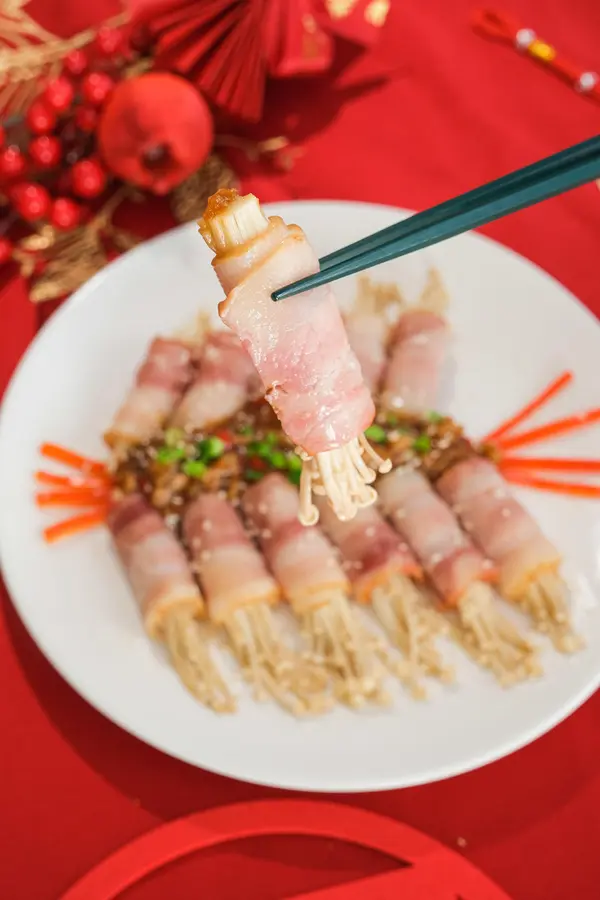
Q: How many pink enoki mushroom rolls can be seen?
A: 11